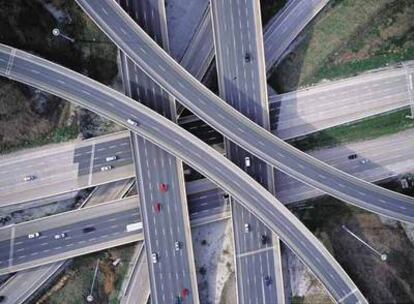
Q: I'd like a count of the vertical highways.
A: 2